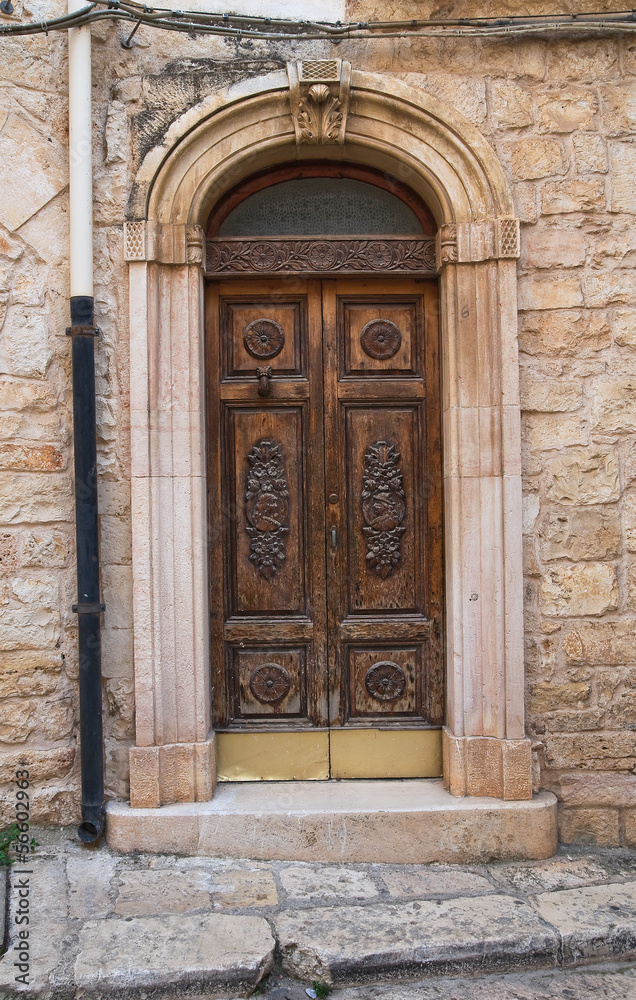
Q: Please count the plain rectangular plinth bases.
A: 2